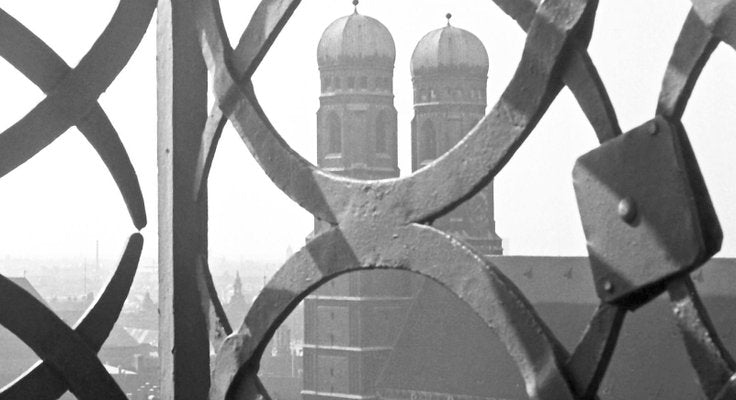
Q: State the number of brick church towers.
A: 2